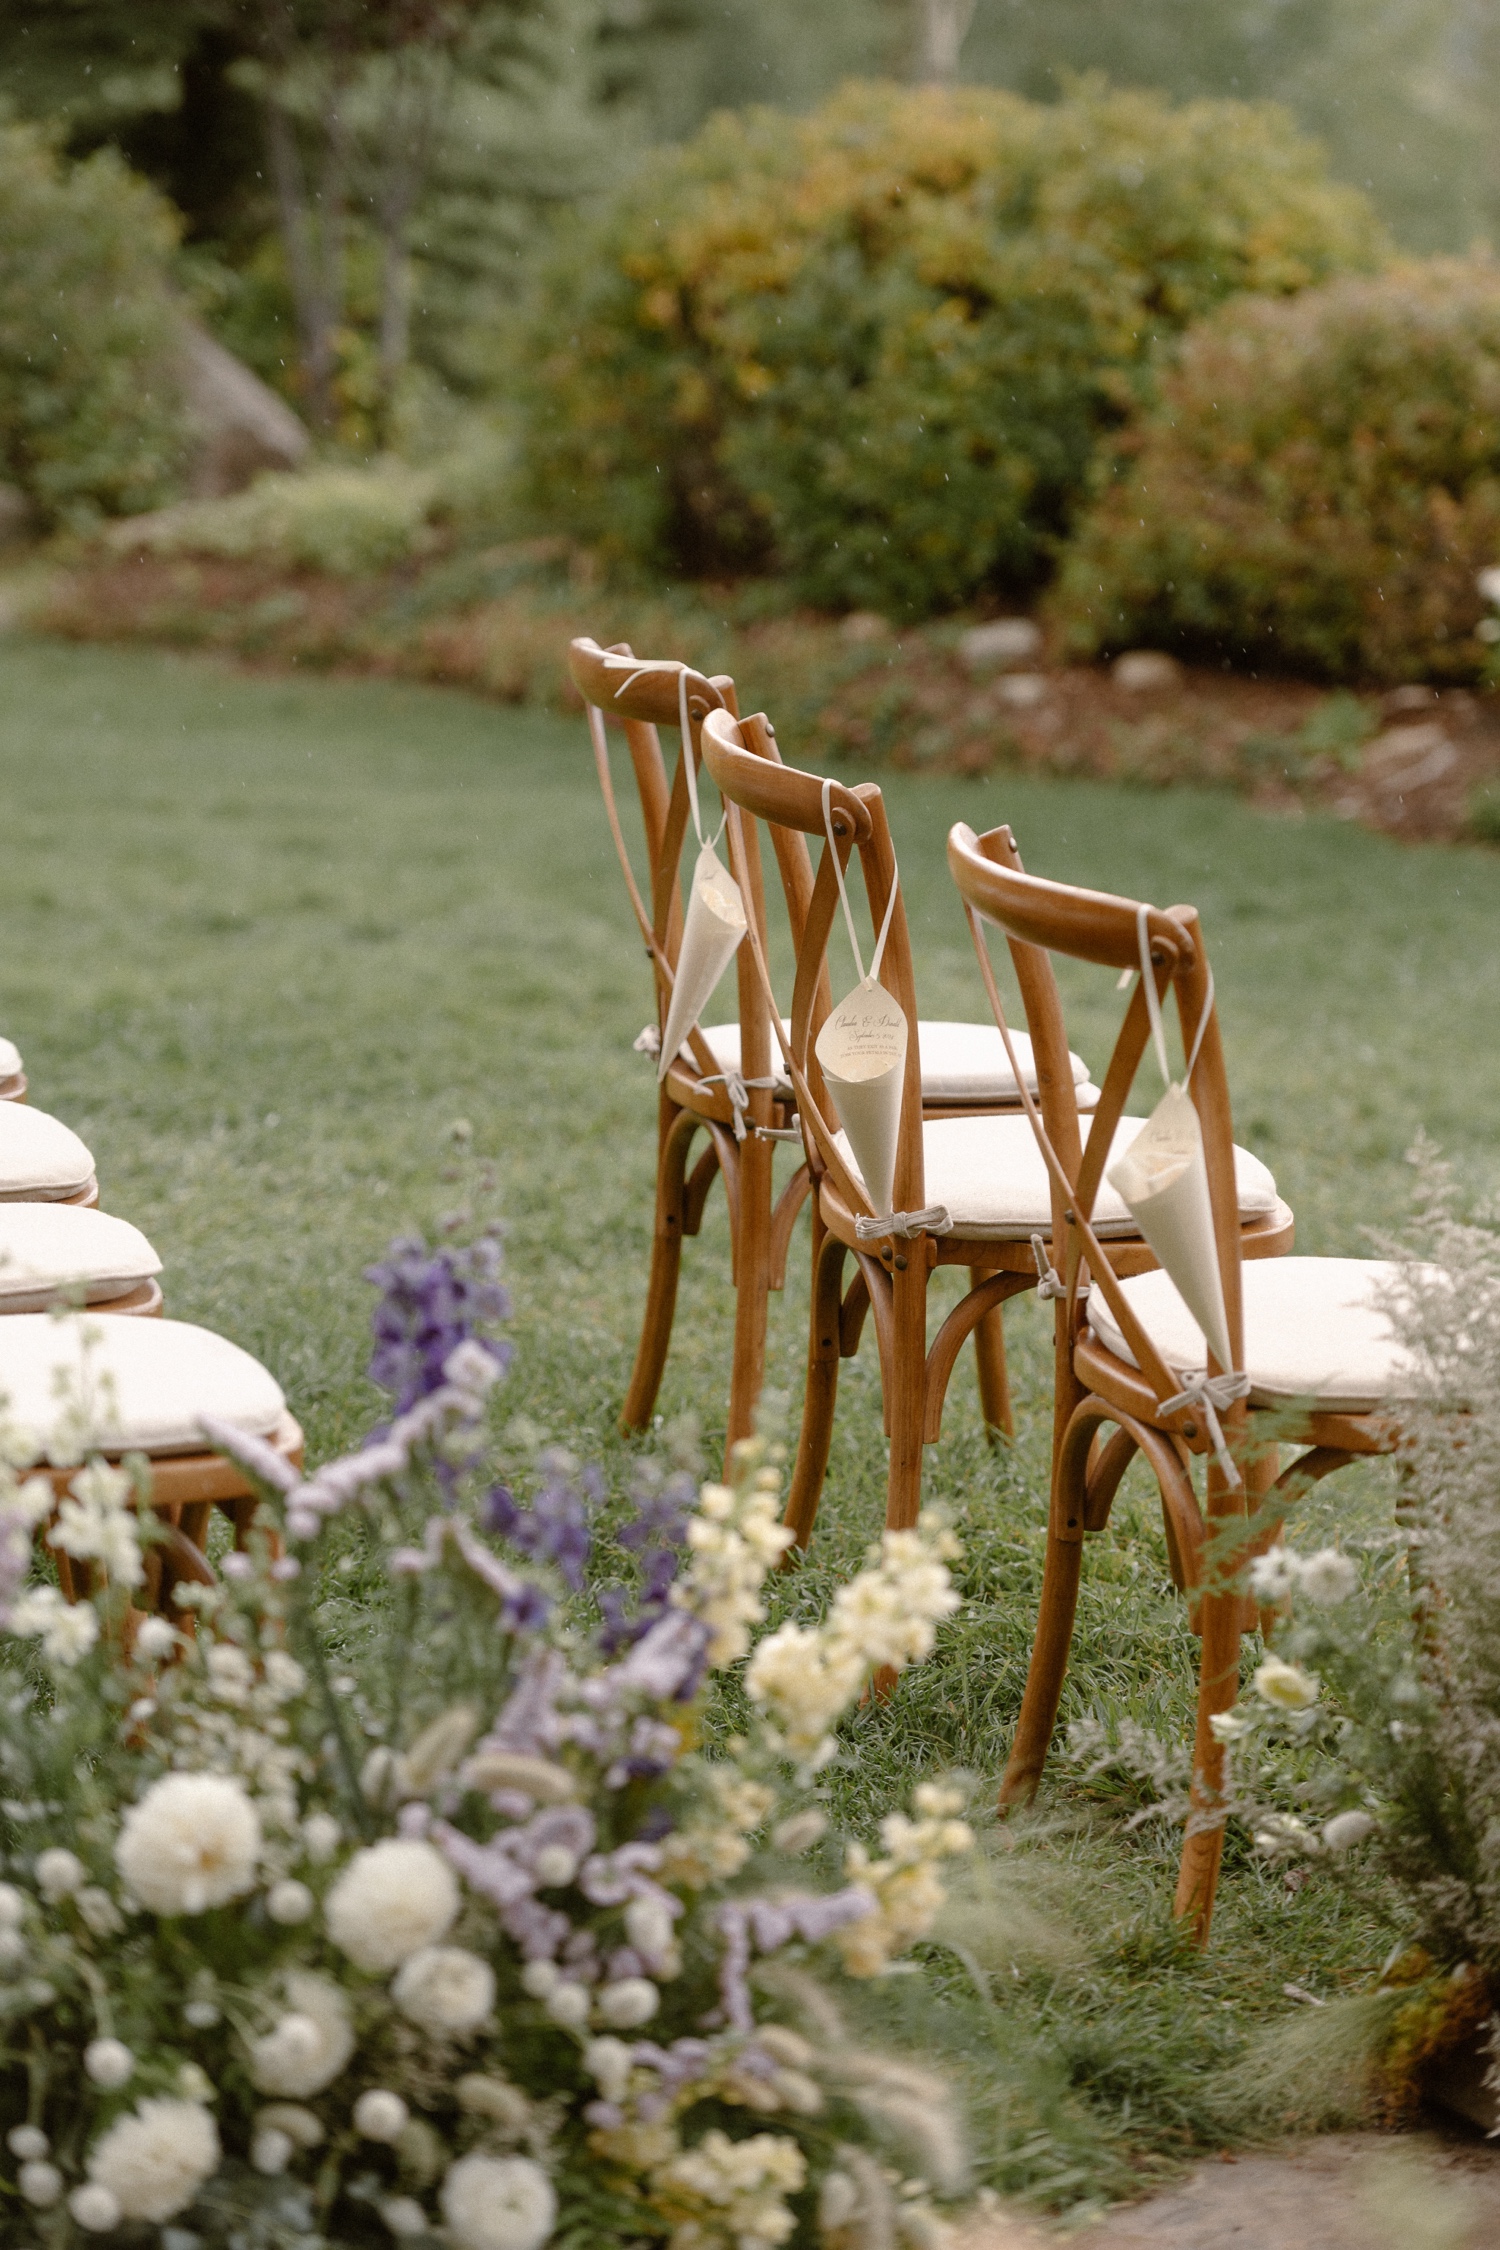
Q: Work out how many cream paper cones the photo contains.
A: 3